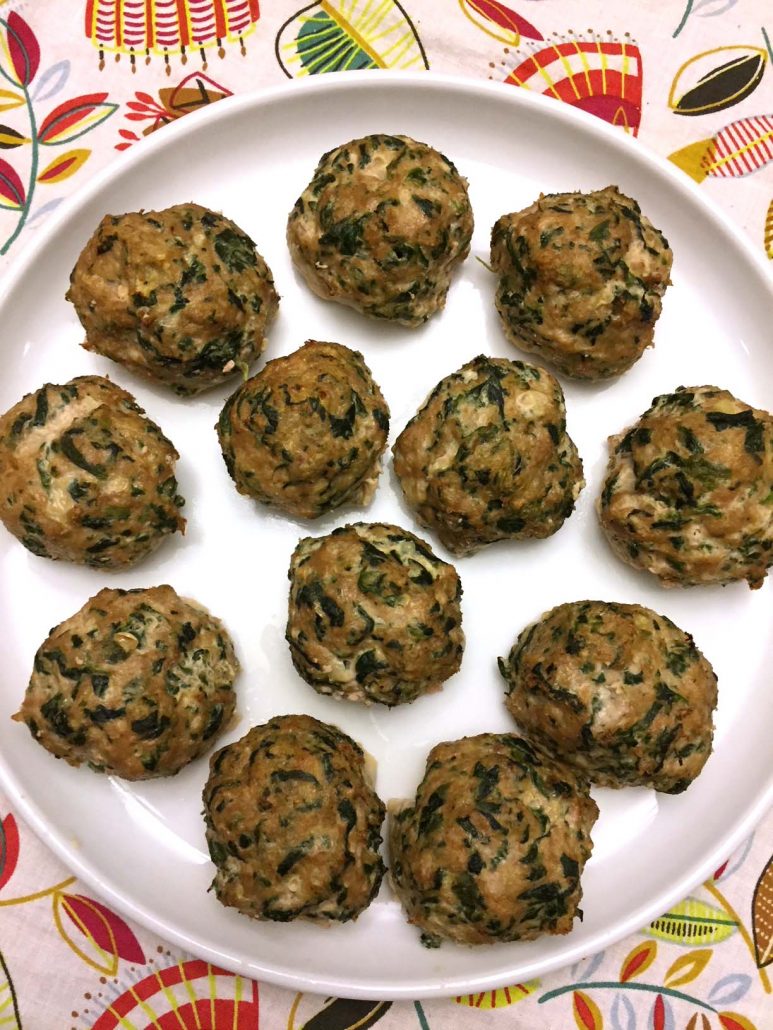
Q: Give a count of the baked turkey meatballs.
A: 12